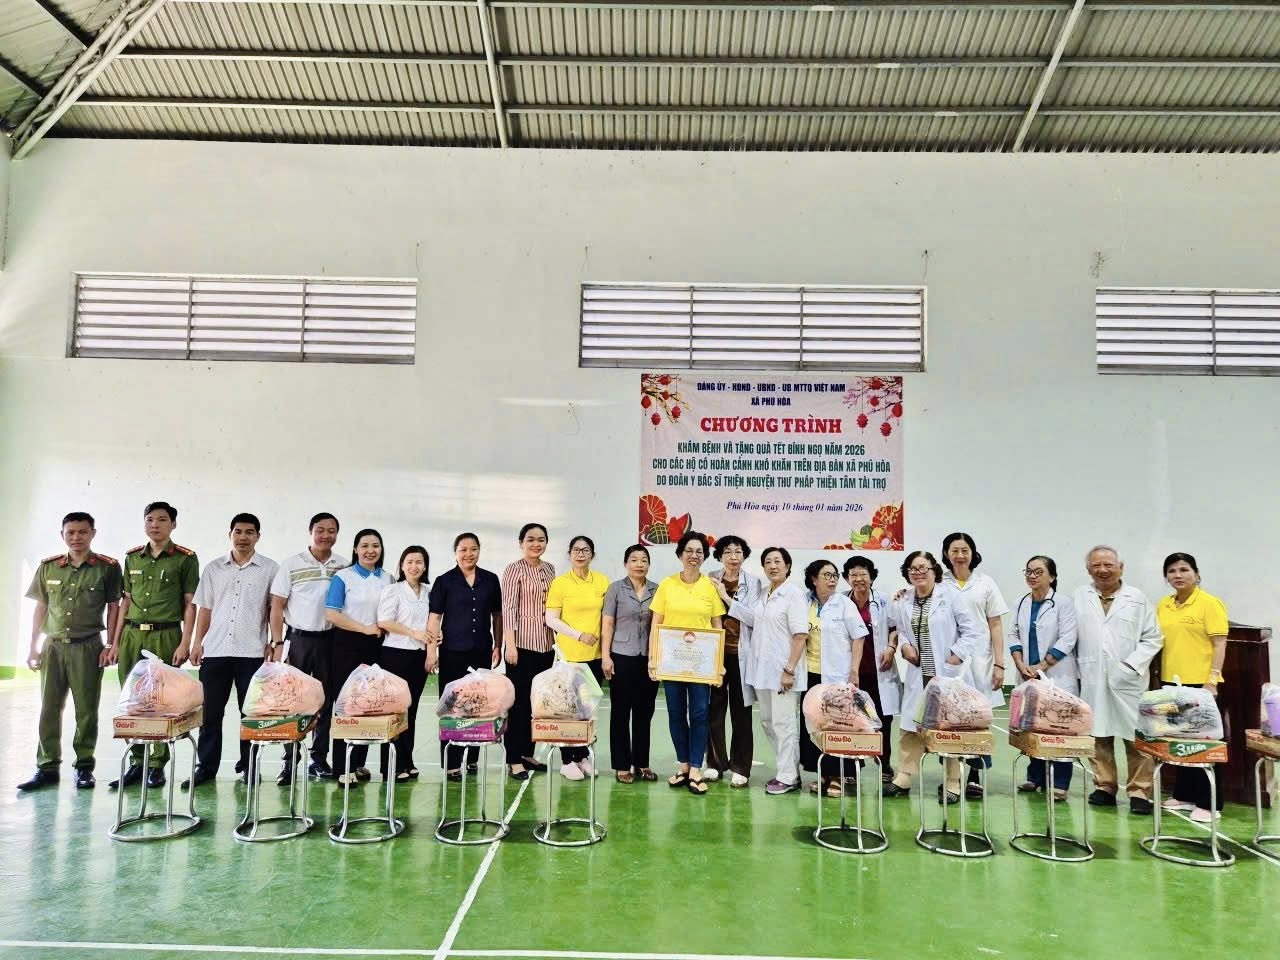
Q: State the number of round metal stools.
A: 10